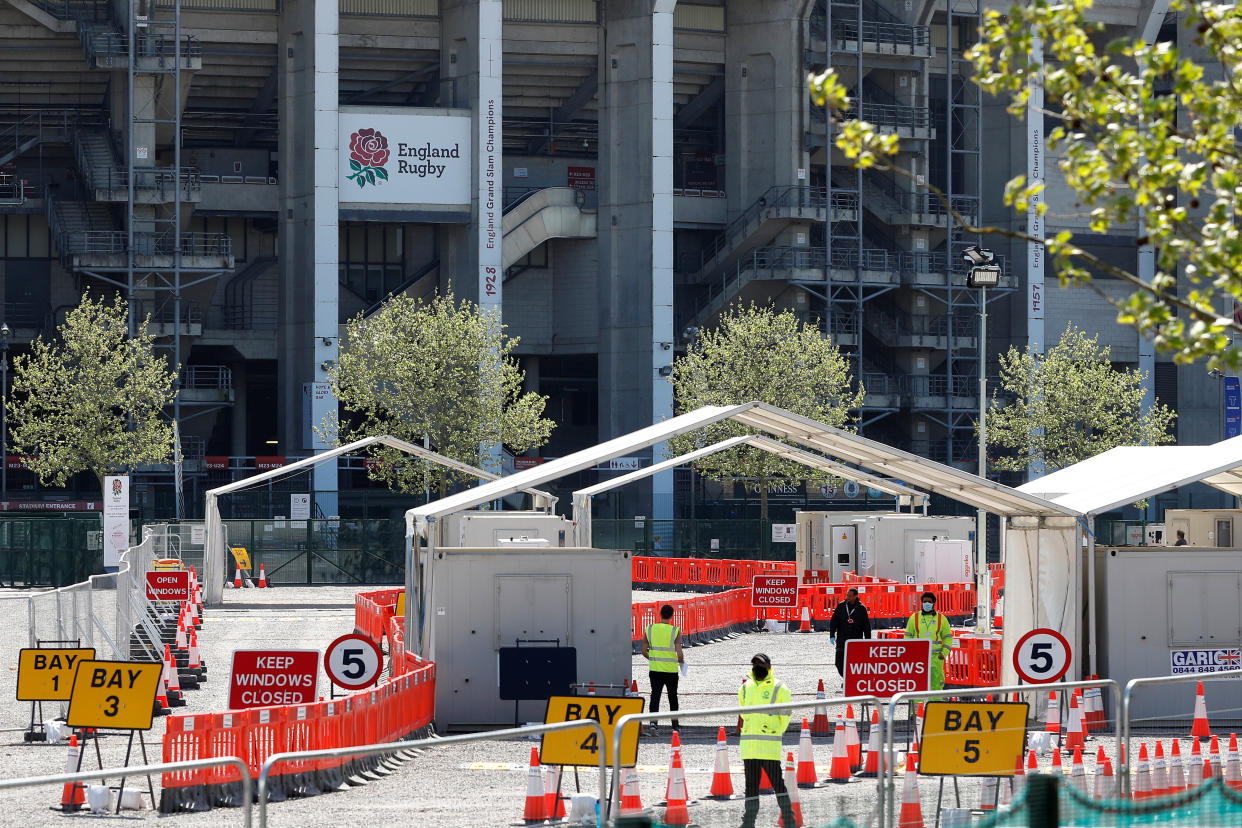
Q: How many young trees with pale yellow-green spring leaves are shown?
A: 4